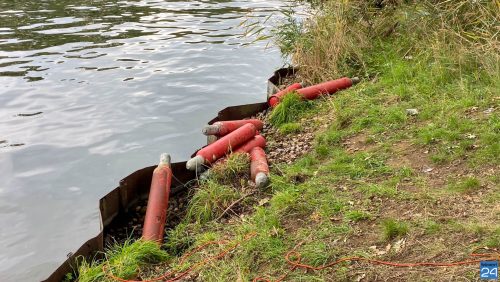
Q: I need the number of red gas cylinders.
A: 7